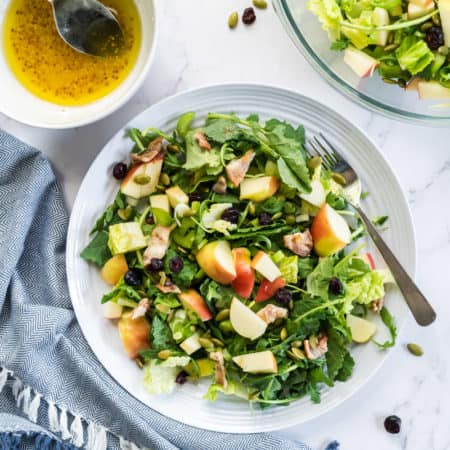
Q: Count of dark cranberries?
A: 13